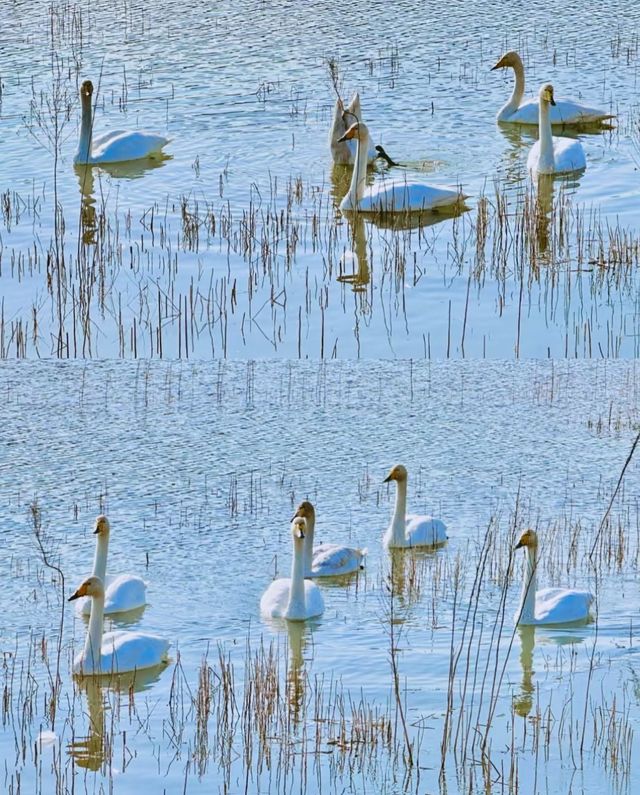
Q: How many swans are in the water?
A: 11